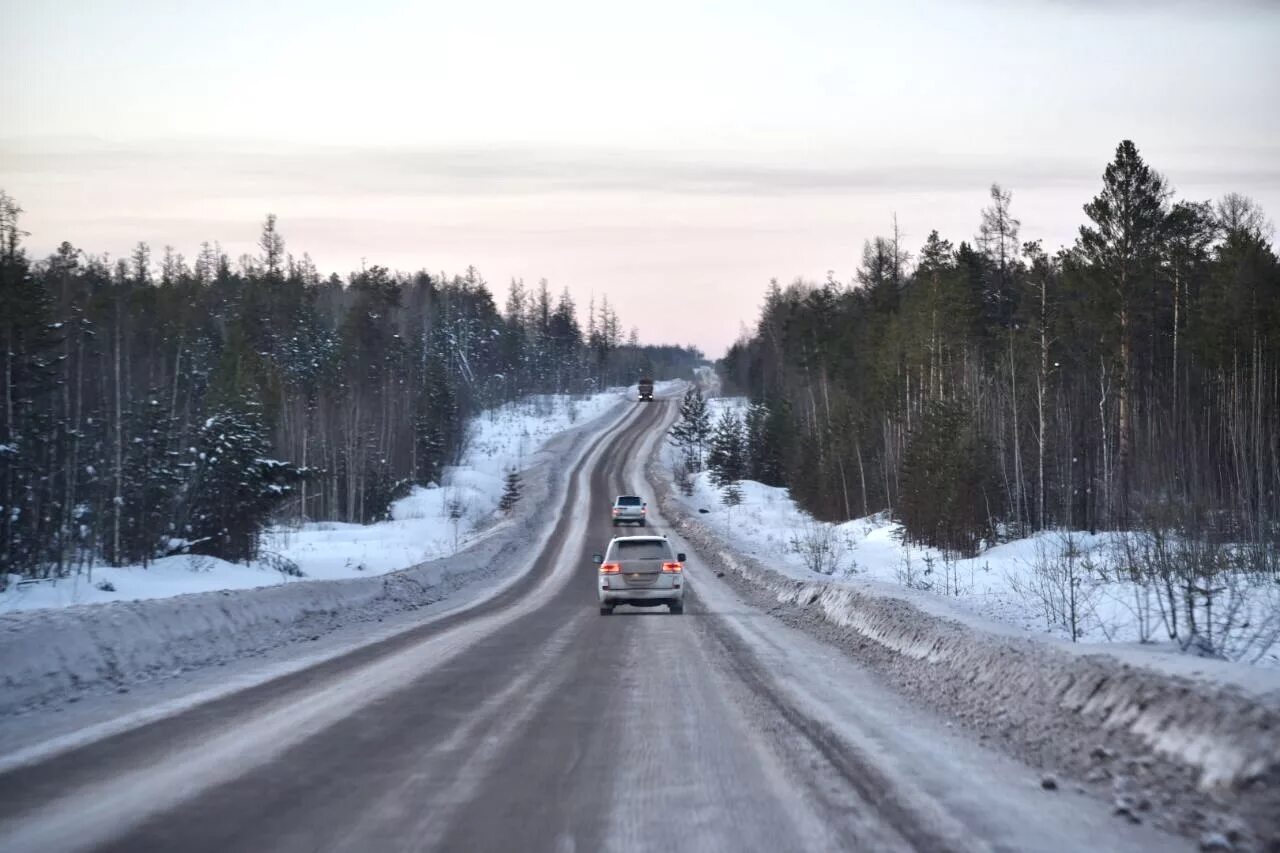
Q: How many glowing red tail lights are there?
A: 4